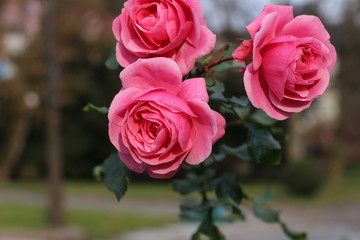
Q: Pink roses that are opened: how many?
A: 3